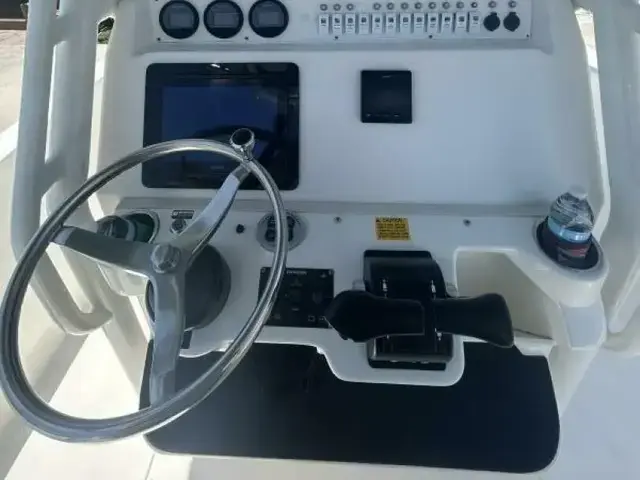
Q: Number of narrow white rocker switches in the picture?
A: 12